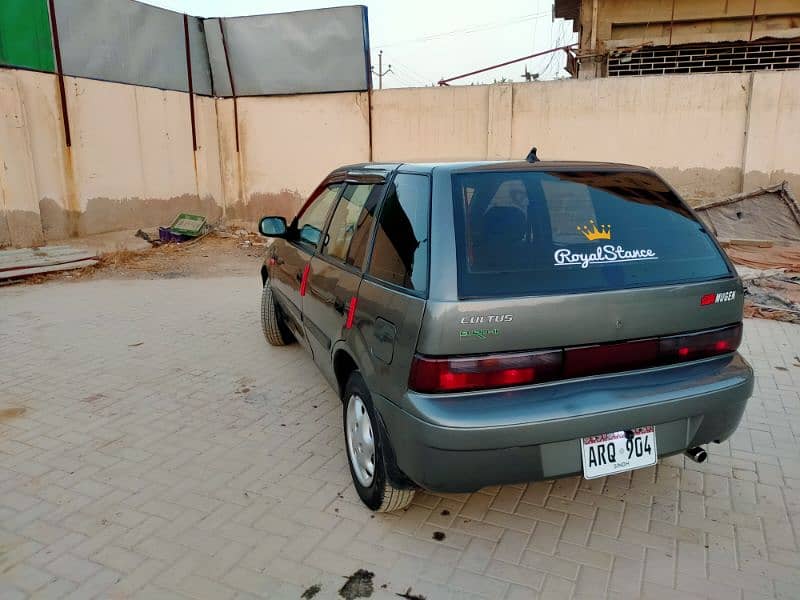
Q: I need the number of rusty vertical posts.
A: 4